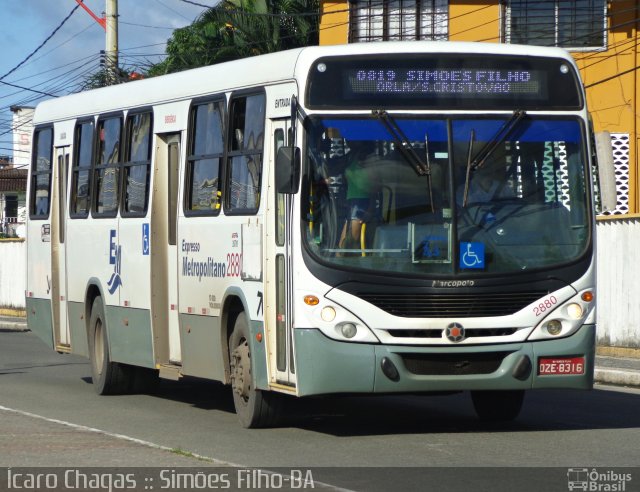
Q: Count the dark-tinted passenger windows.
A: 6